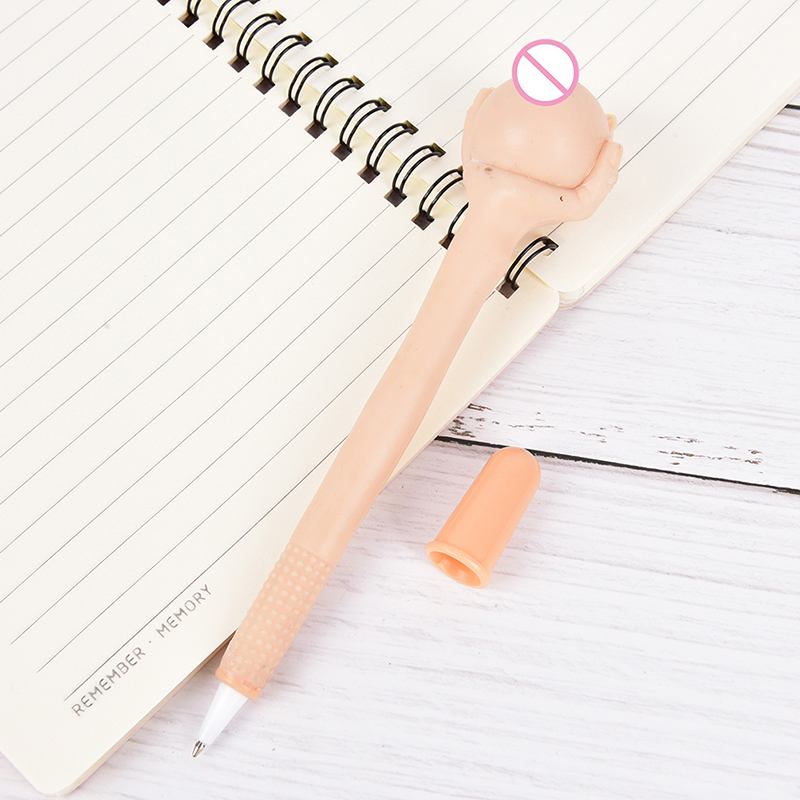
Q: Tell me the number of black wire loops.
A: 12